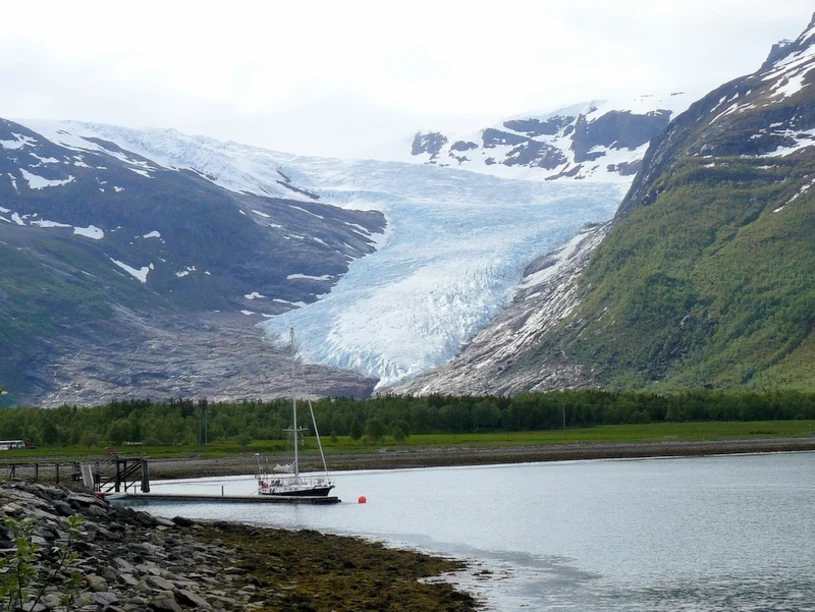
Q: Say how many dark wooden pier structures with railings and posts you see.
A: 1